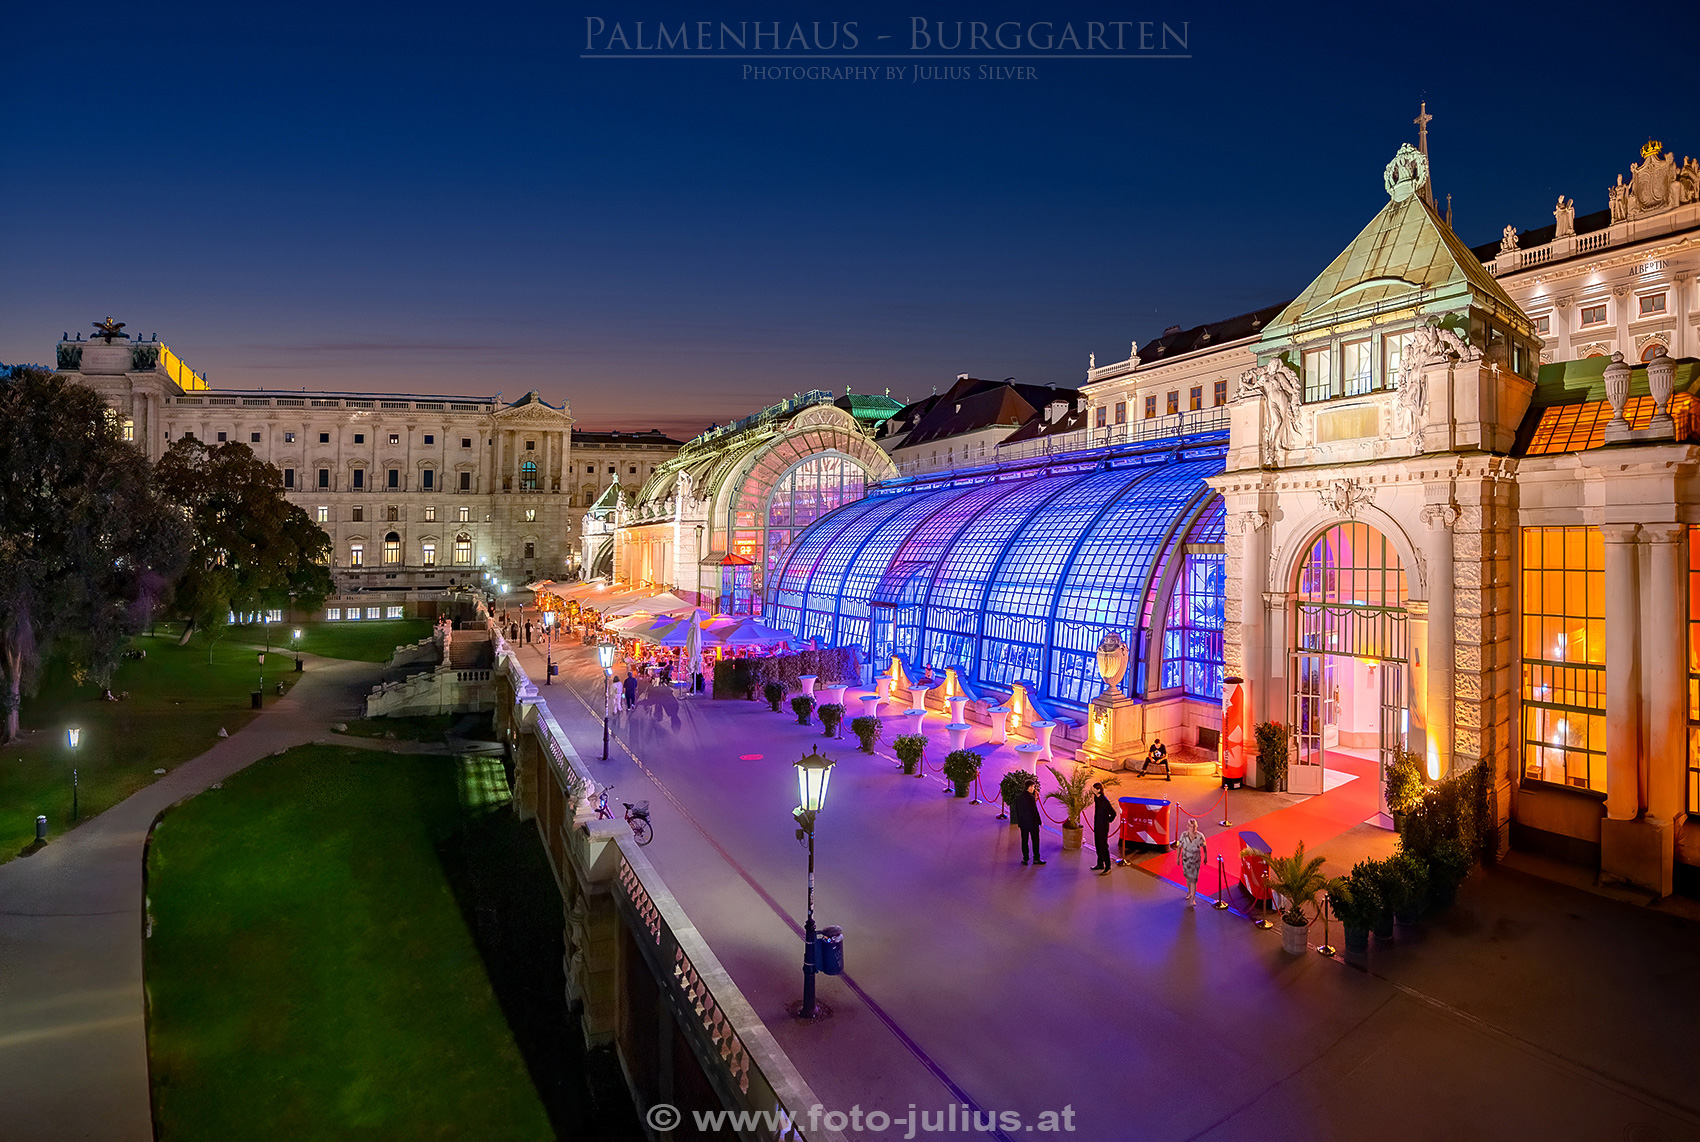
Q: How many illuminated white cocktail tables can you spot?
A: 11